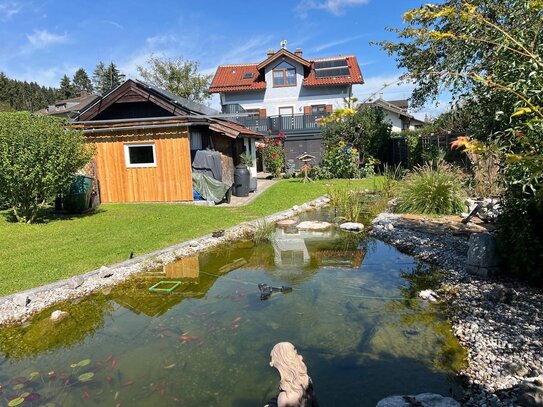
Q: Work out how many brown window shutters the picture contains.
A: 3